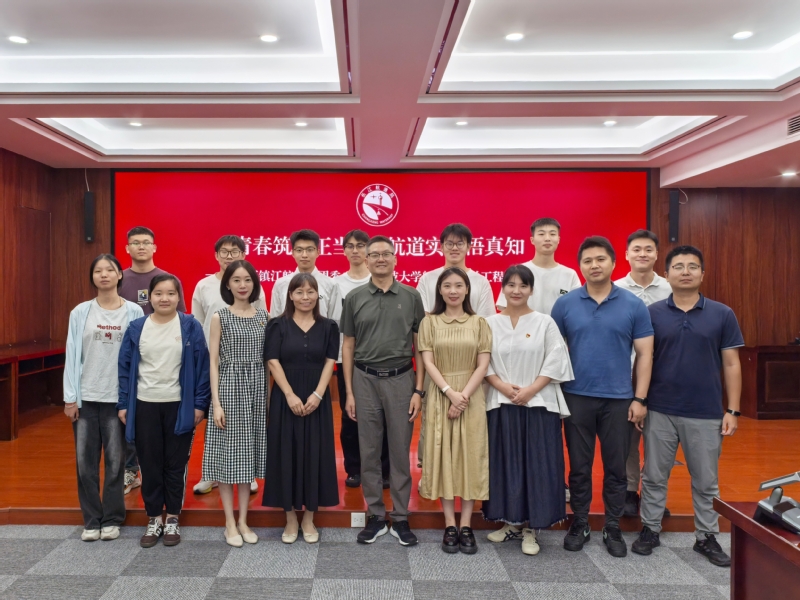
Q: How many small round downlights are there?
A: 9